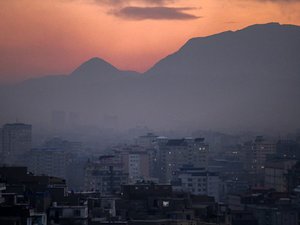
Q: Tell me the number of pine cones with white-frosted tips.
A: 0